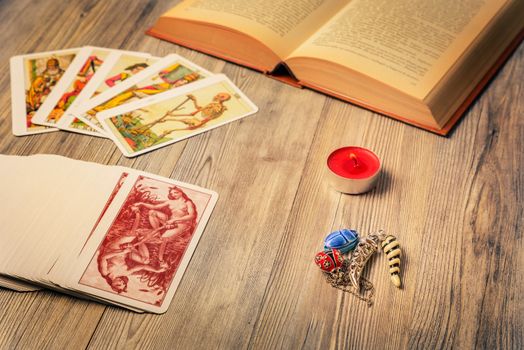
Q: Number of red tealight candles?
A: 1